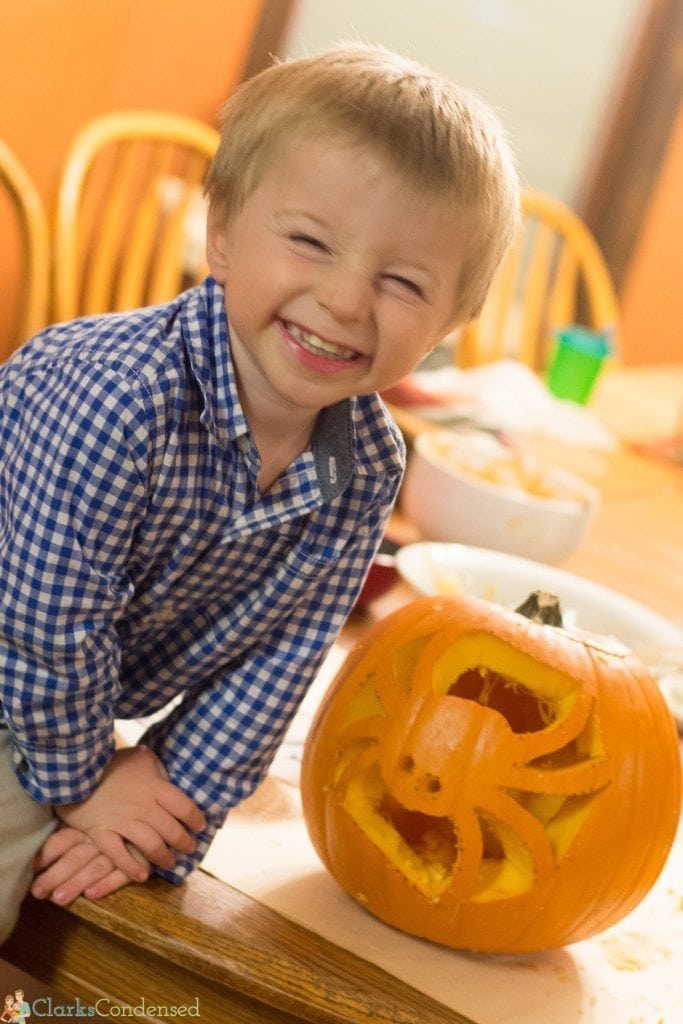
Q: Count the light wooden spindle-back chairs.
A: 3